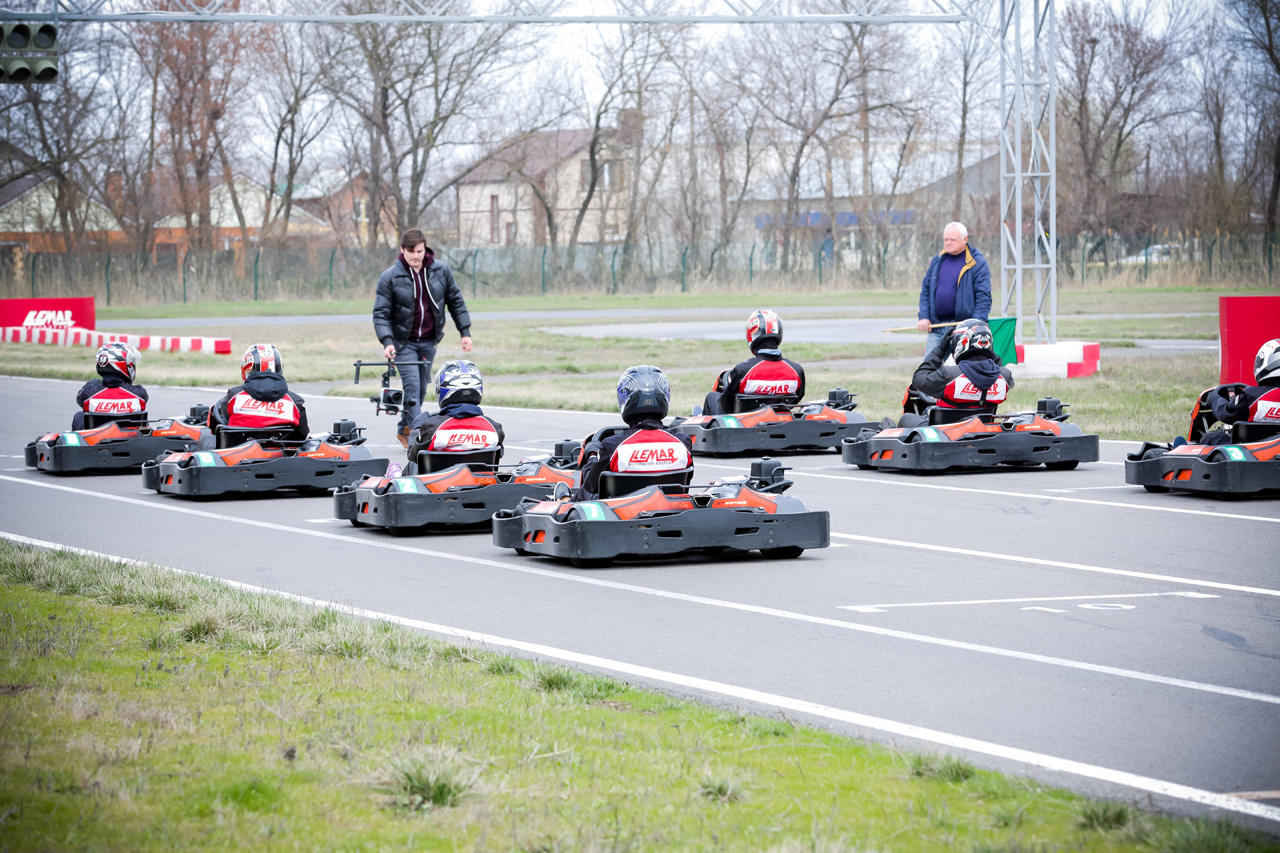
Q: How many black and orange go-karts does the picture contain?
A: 7